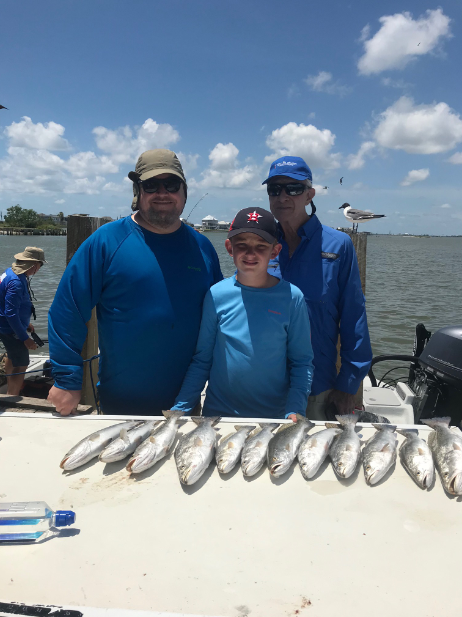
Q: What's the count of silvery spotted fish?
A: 12